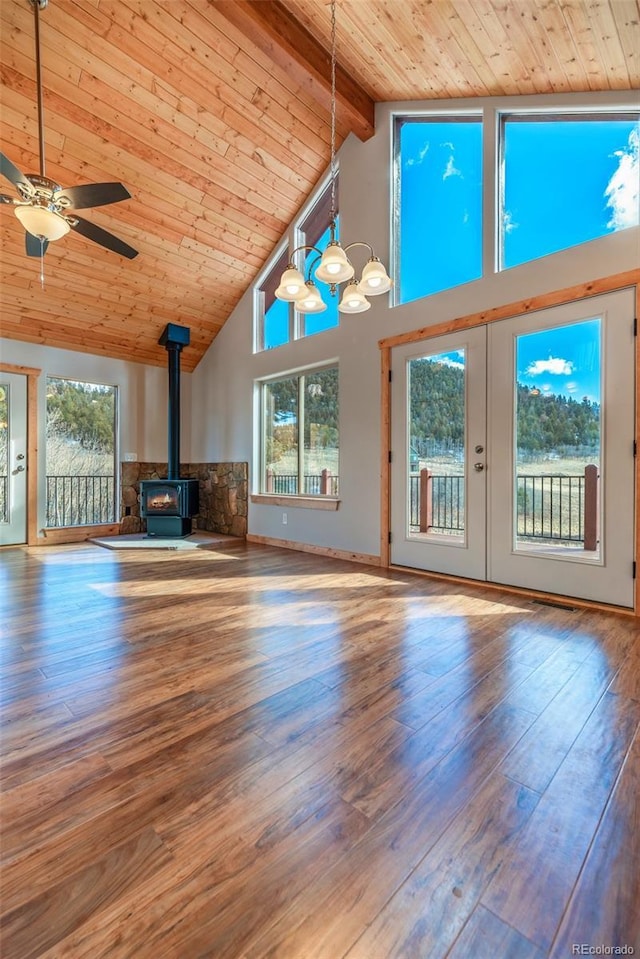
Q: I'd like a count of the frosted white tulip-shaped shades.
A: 5